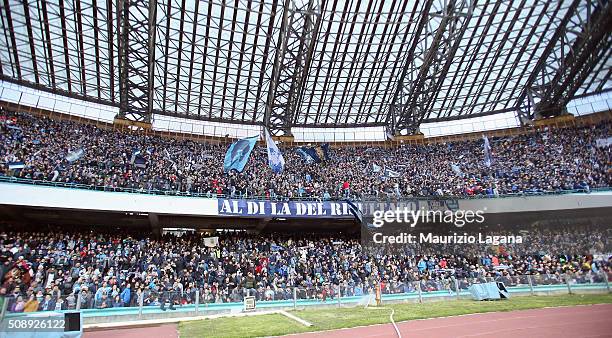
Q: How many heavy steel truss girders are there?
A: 4